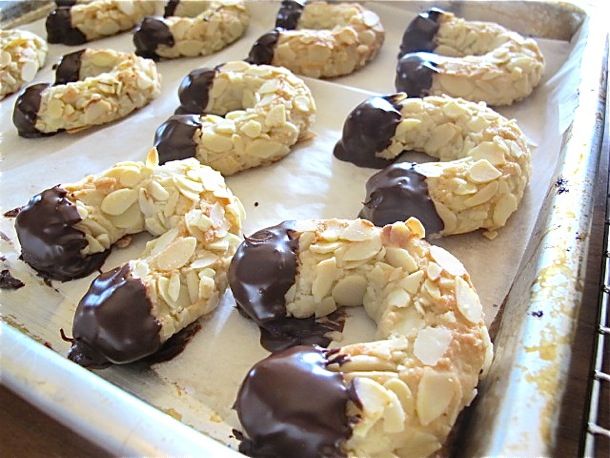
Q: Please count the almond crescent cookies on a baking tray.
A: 10